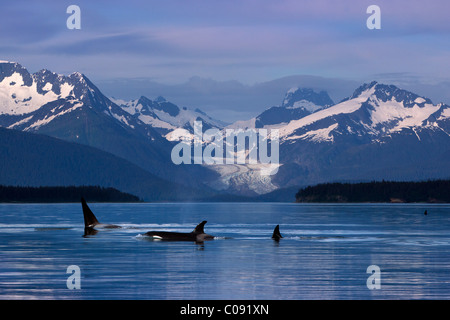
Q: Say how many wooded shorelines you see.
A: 2